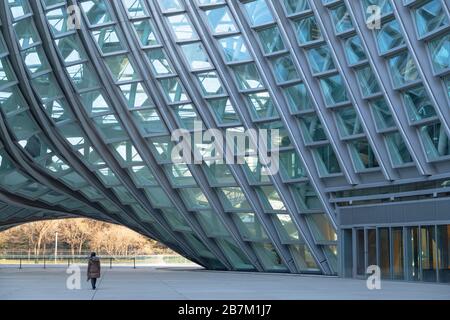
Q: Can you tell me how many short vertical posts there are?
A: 5